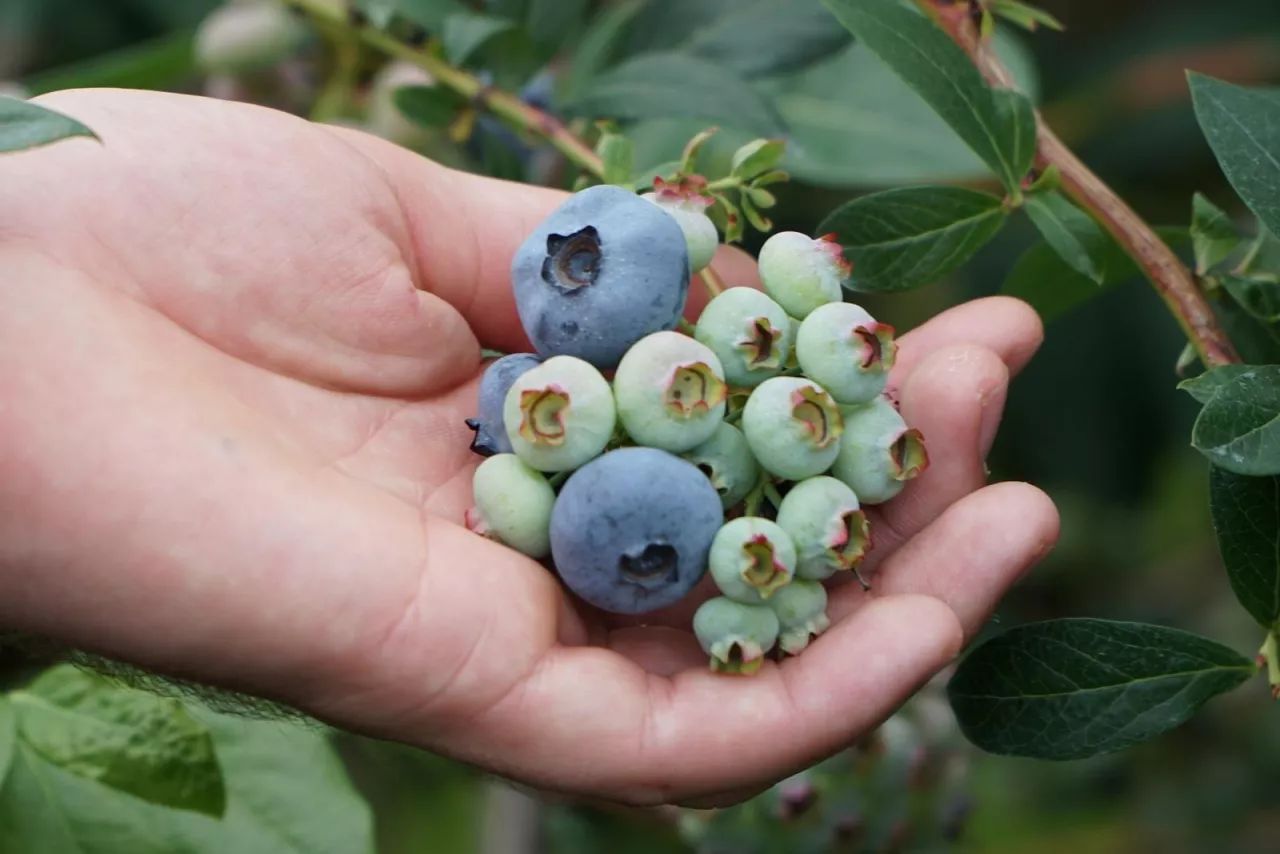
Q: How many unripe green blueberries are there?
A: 14